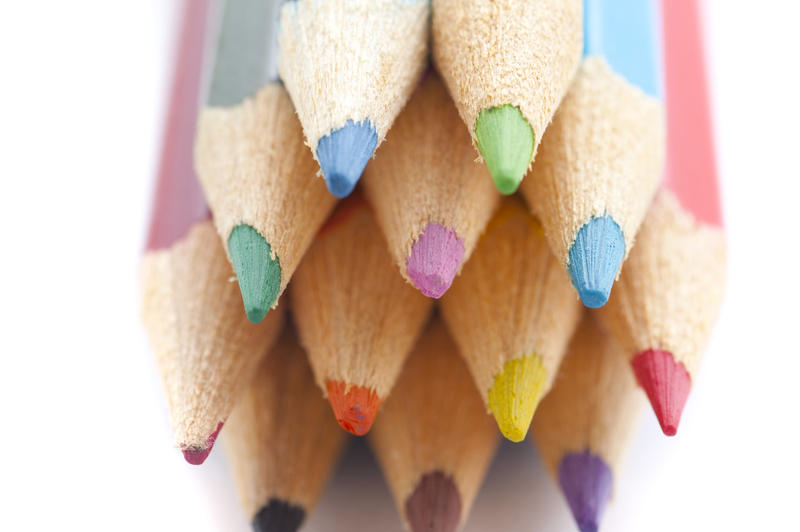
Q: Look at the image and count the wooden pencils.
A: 12